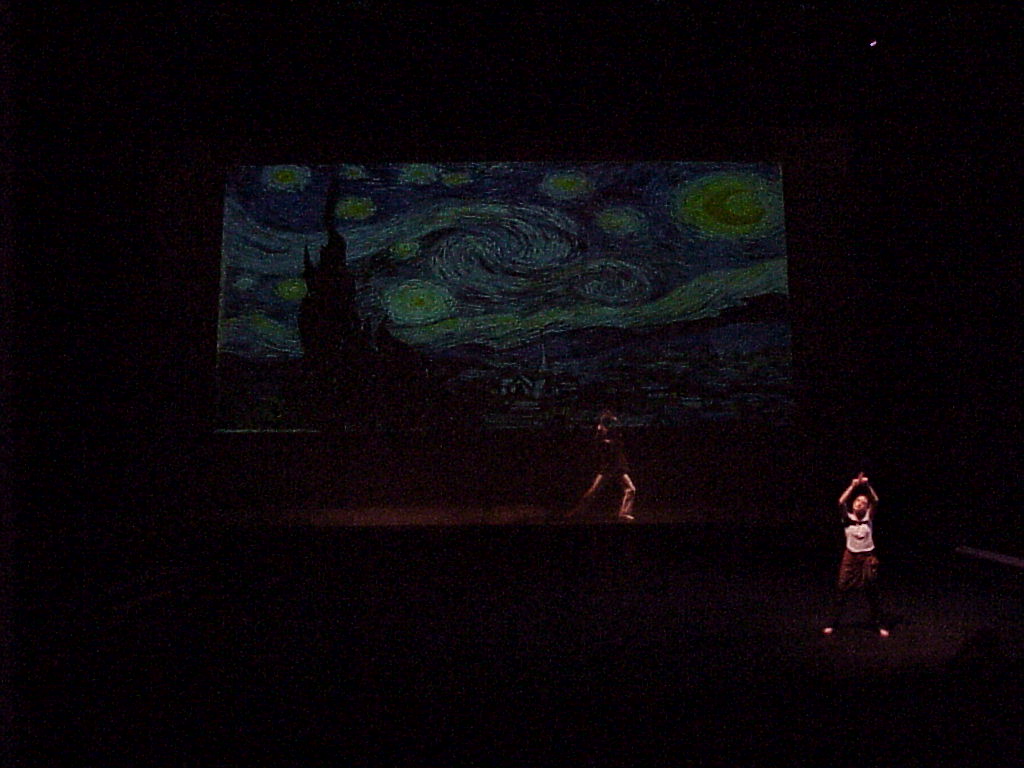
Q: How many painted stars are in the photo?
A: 11